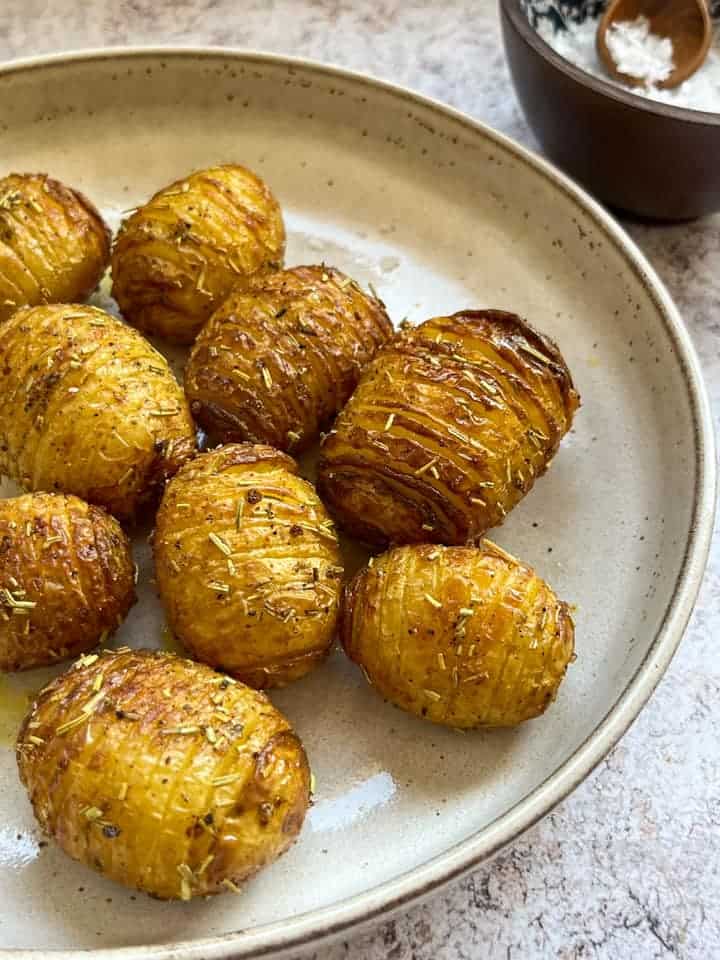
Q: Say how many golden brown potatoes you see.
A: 9